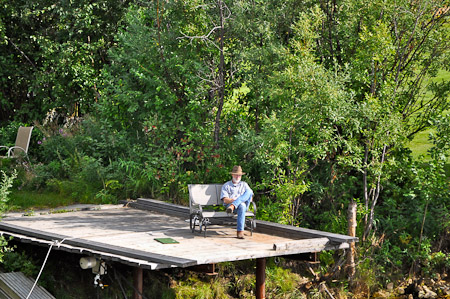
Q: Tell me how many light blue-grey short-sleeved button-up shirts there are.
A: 1